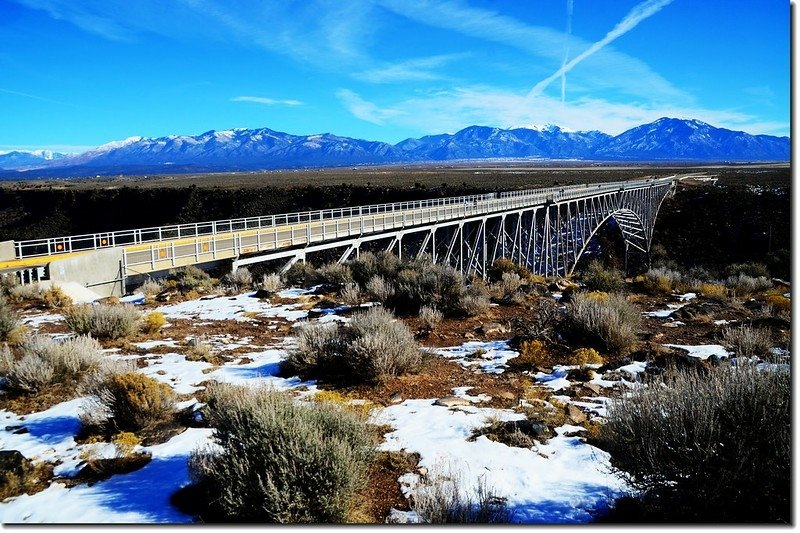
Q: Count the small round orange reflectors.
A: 4